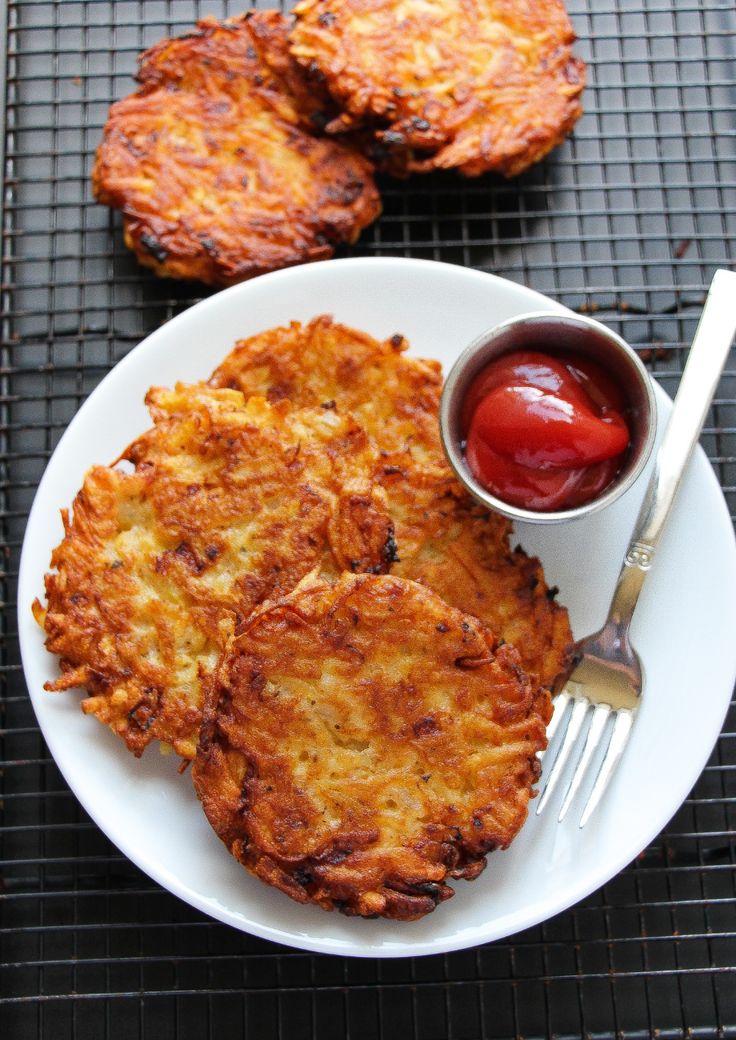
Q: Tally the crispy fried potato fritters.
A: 7